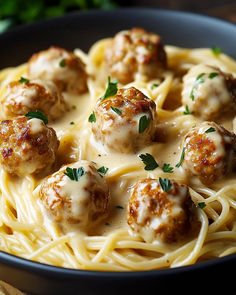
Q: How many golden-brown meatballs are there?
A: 9